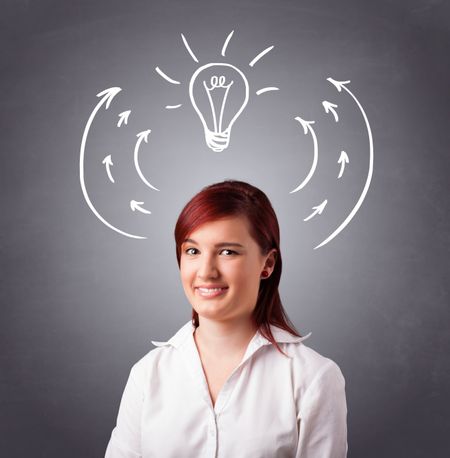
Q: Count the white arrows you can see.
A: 10